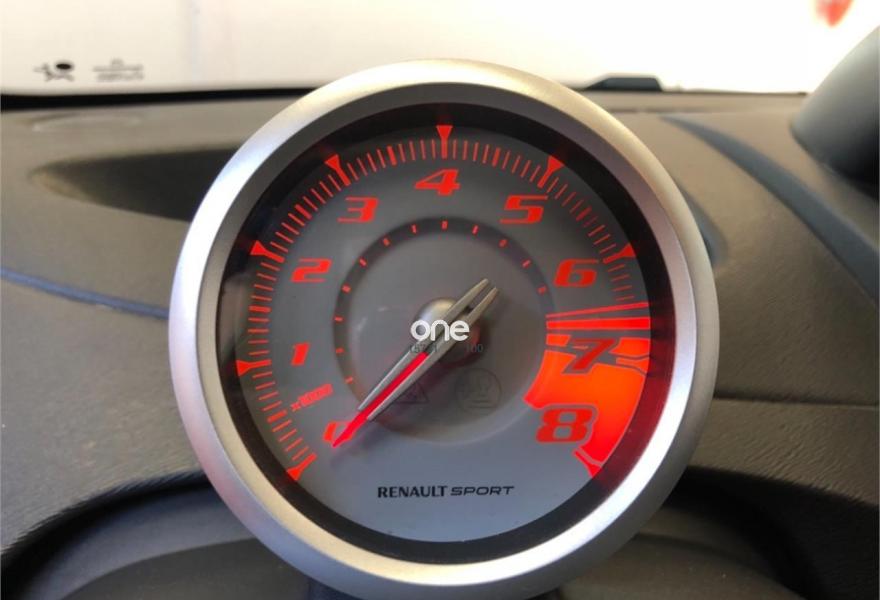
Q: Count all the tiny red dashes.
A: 12